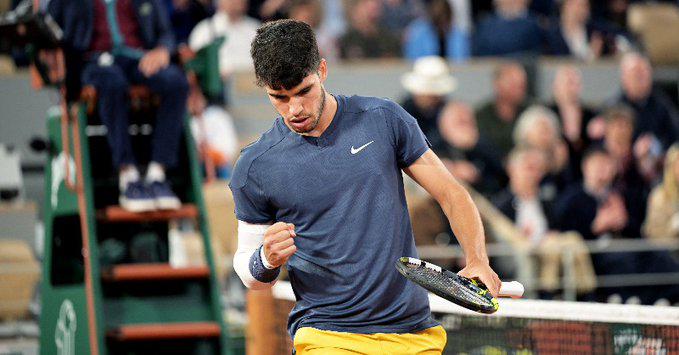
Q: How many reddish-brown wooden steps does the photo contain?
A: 3